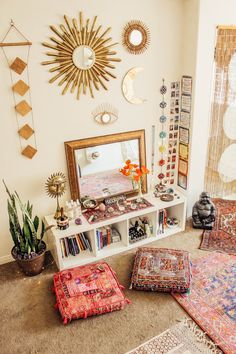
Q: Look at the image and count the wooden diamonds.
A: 5